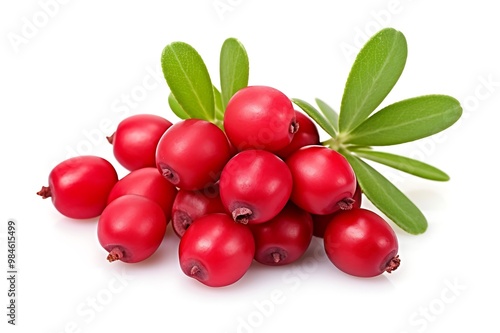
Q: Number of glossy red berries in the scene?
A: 14